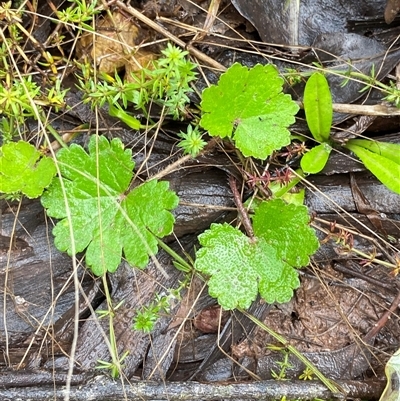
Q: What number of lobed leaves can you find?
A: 4